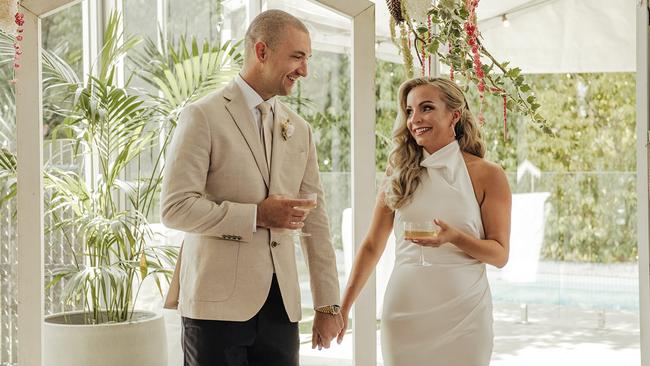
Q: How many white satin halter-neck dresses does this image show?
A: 1